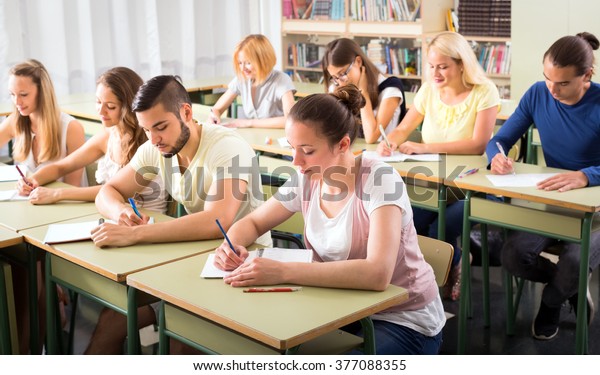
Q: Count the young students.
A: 8